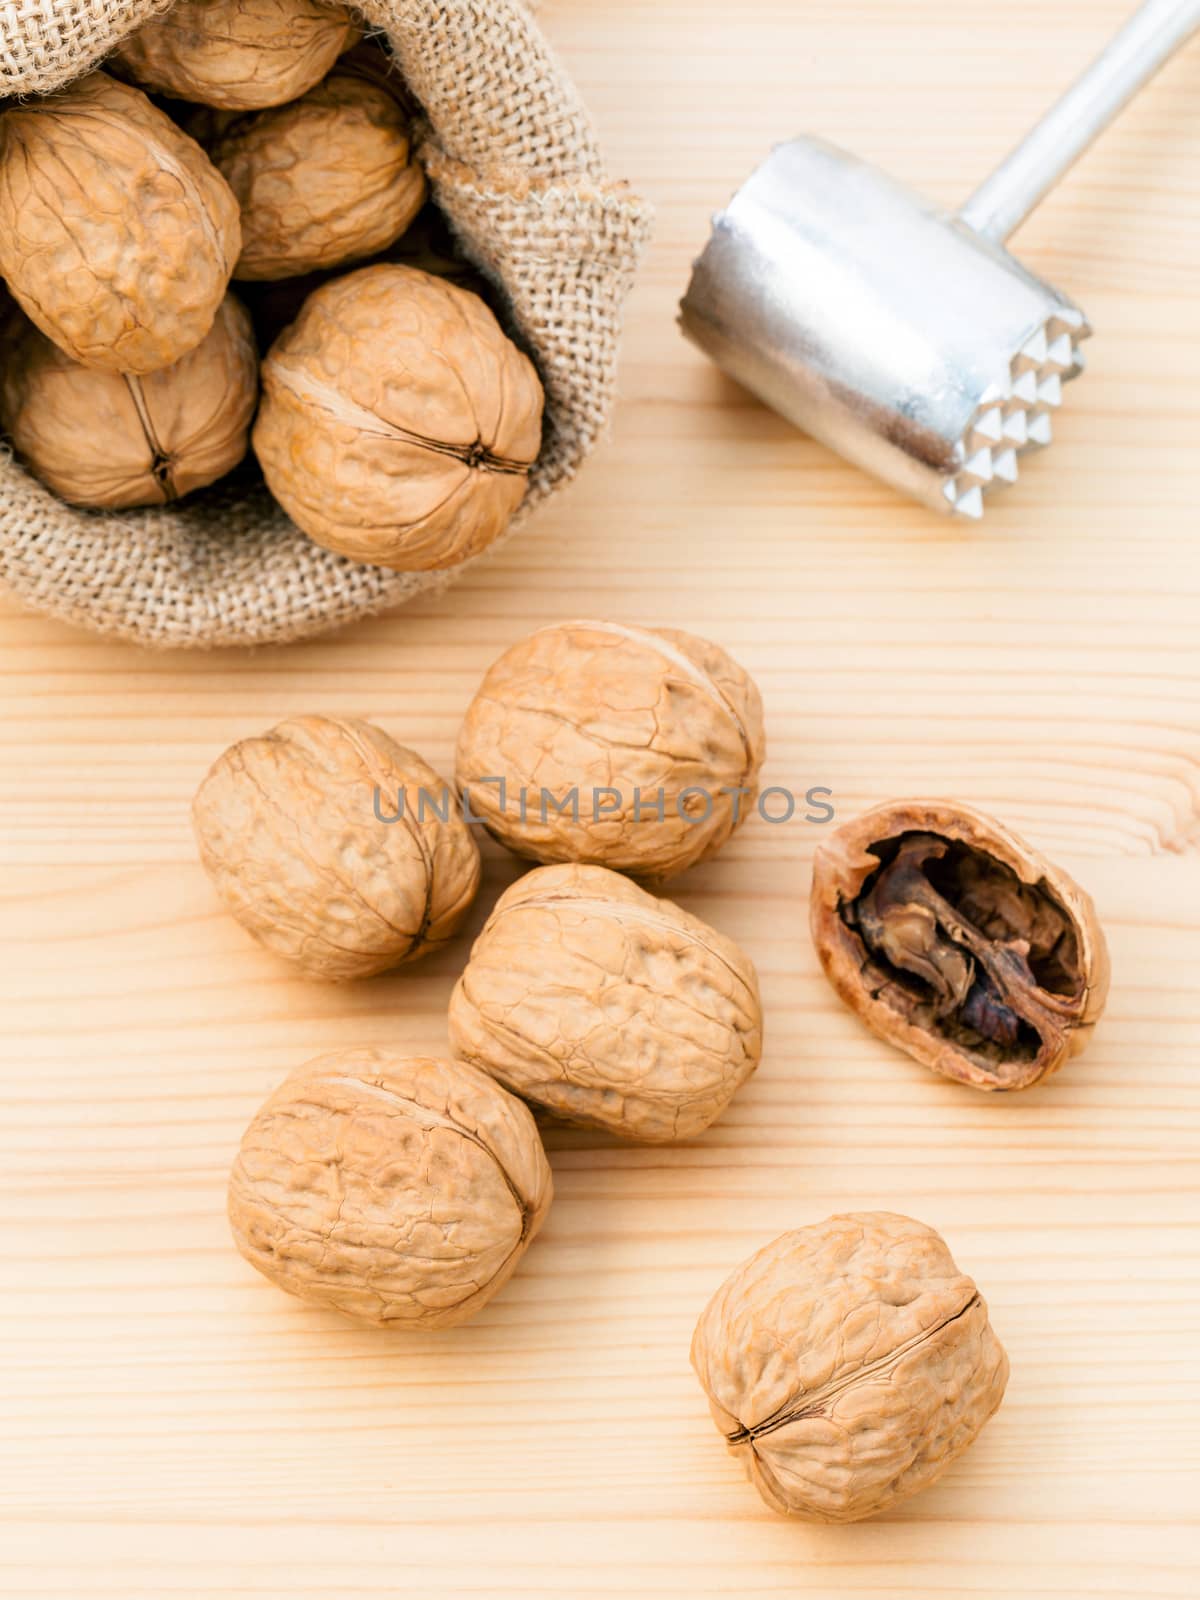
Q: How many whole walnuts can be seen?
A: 10